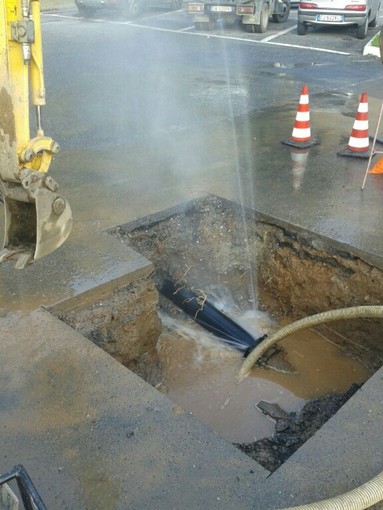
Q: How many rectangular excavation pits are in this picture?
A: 1